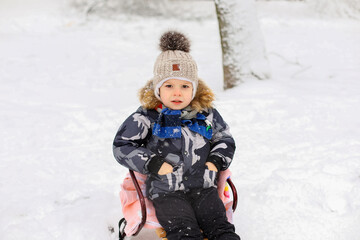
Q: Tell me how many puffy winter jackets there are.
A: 1